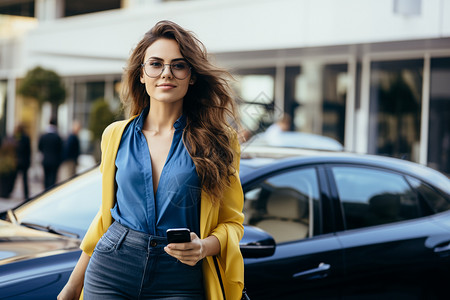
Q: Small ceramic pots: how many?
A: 0